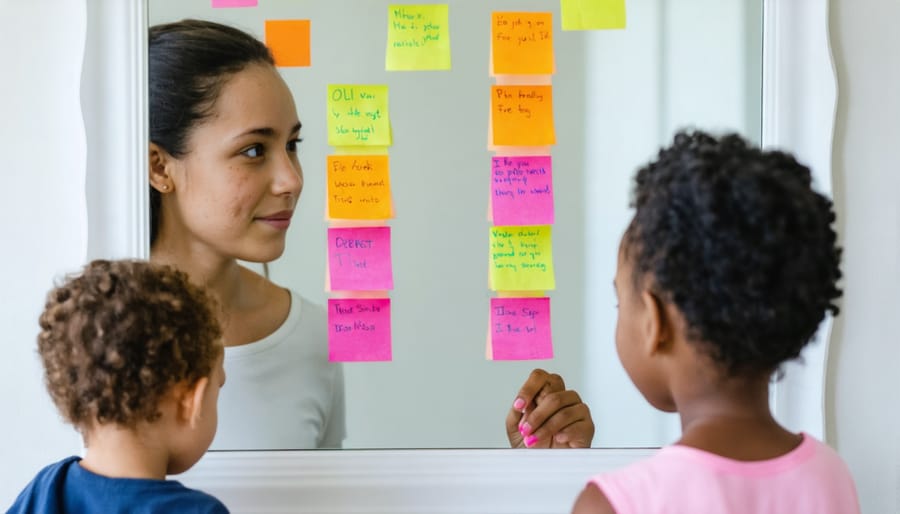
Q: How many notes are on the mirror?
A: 13